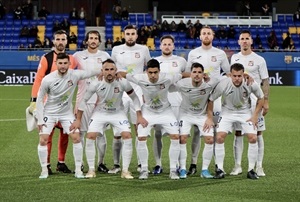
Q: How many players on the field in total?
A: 11